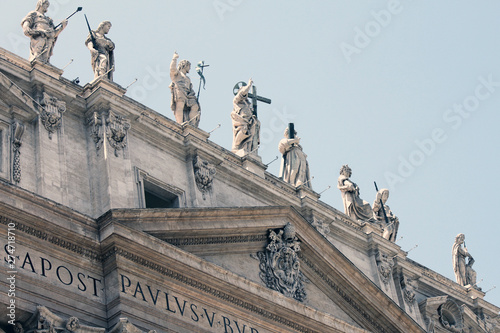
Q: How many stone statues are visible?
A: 8